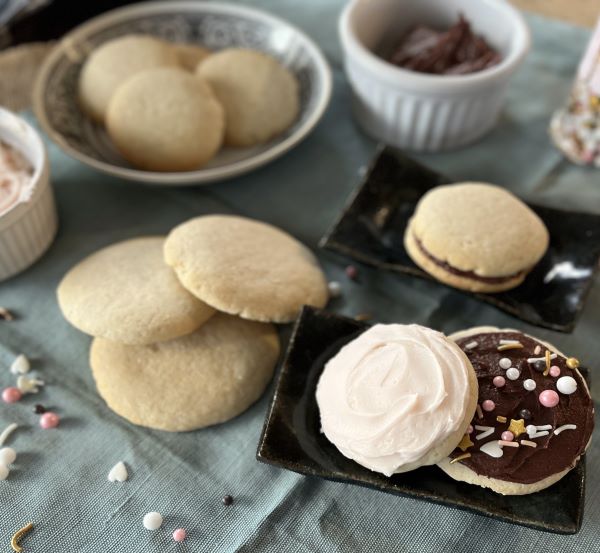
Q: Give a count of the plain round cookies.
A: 7